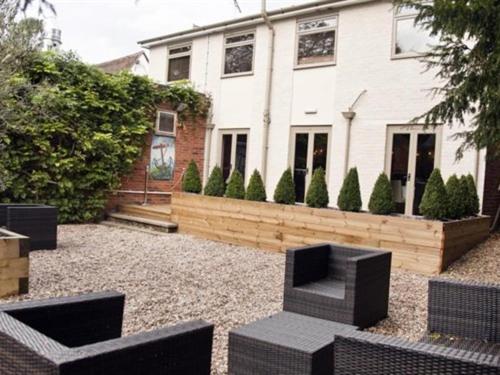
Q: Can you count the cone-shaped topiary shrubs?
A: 12